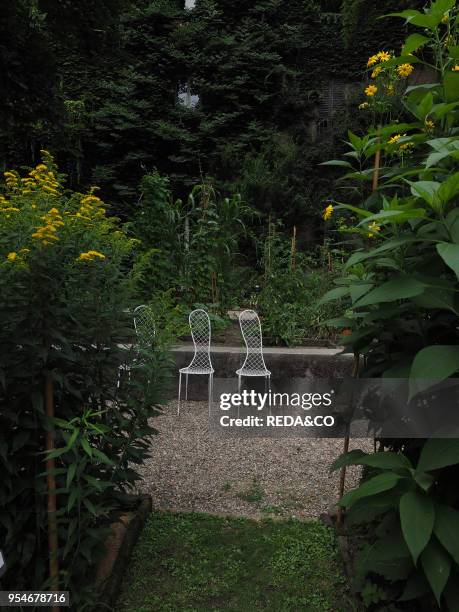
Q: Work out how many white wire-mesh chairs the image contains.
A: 3